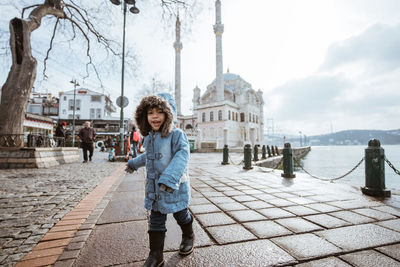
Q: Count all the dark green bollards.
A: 9